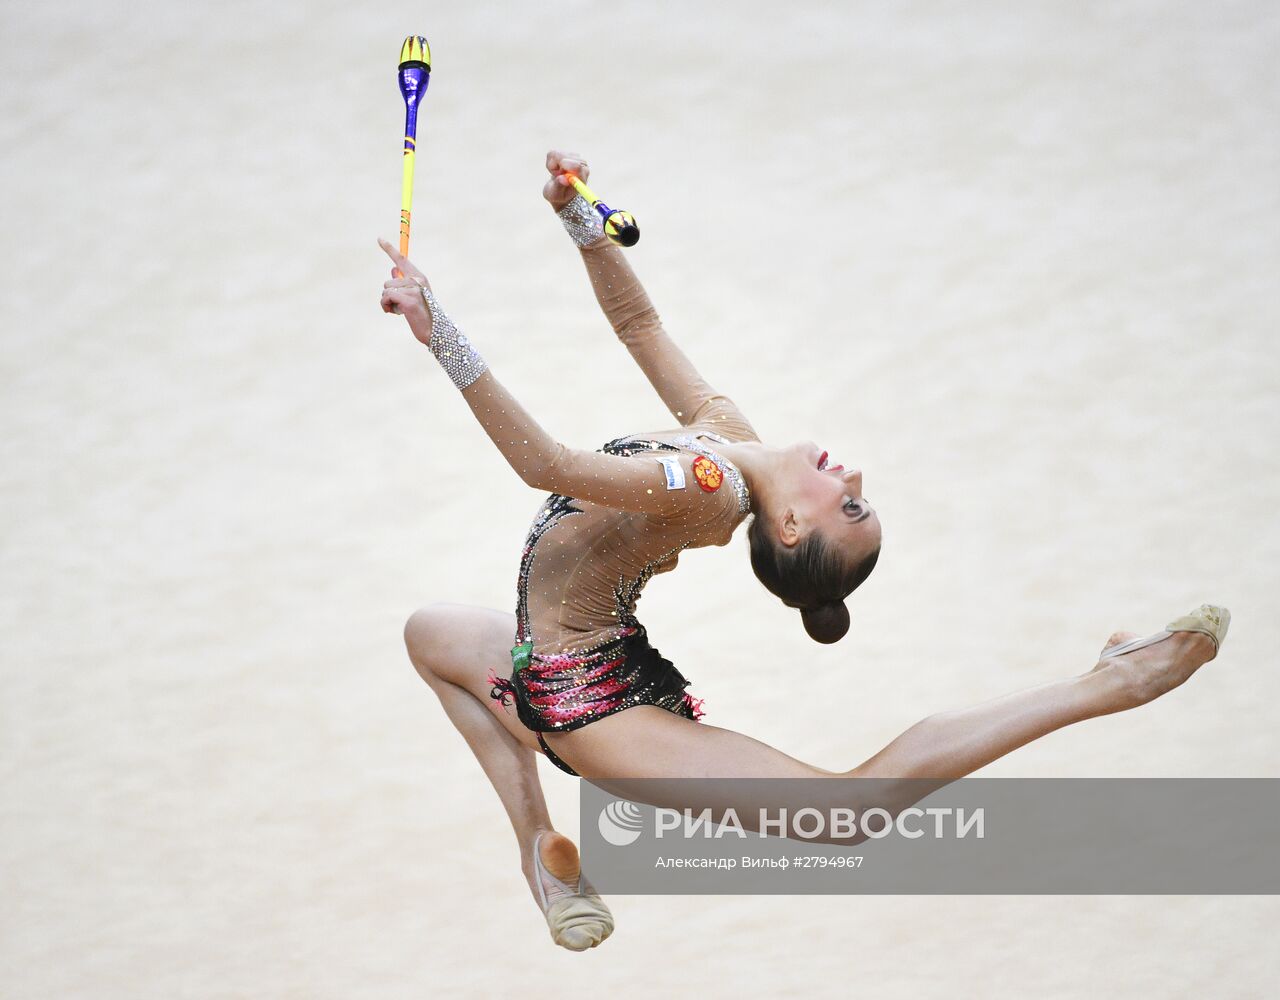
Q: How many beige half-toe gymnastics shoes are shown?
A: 2